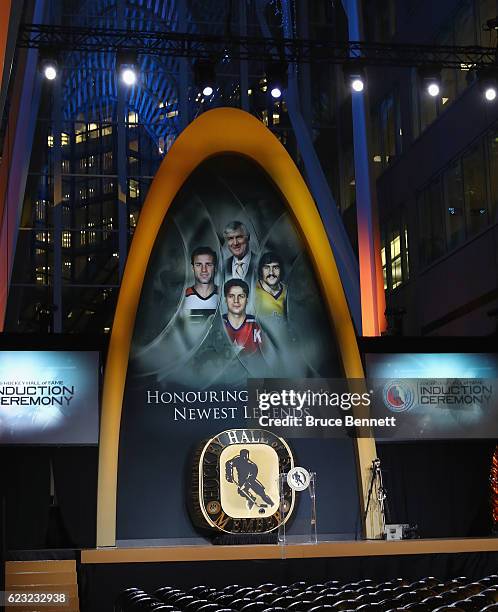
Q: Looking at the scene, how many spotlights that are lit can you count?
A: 7